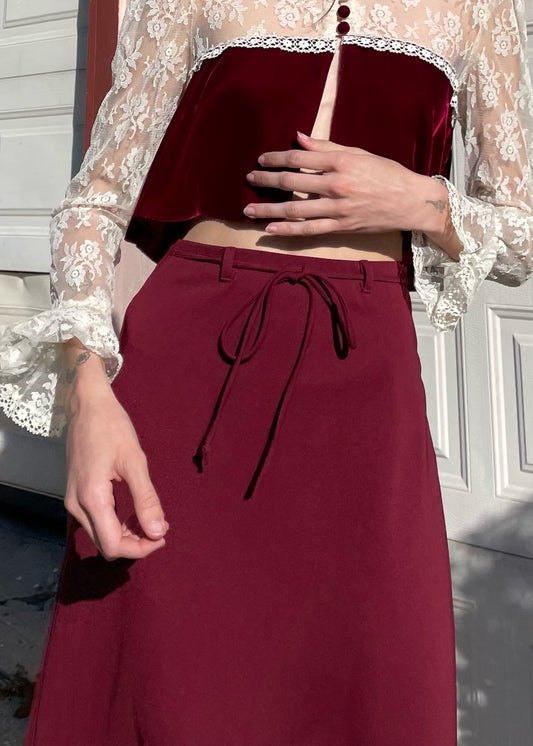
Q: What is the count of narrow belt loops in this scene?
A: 2